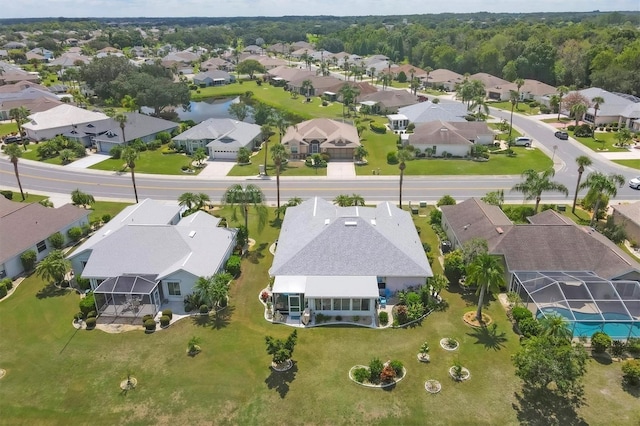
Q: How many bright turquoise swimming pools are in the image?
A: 1